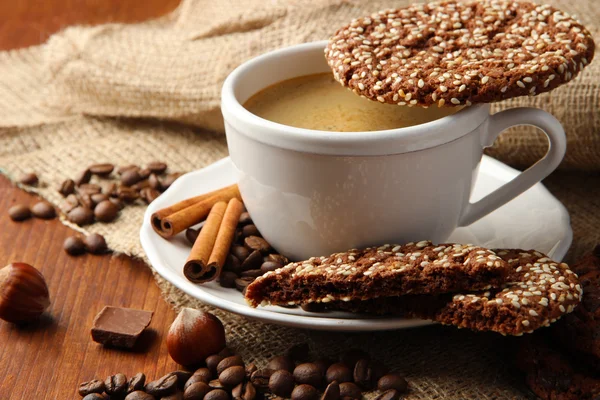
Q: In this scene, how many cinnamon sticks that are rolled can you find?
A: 2